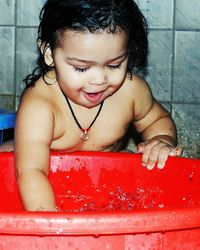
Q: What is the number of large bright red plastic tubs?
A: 1